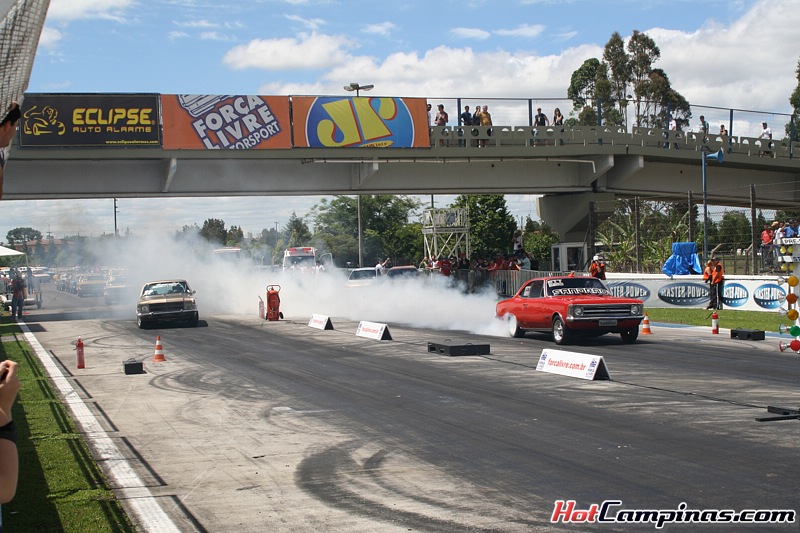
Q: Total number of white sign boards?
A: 3